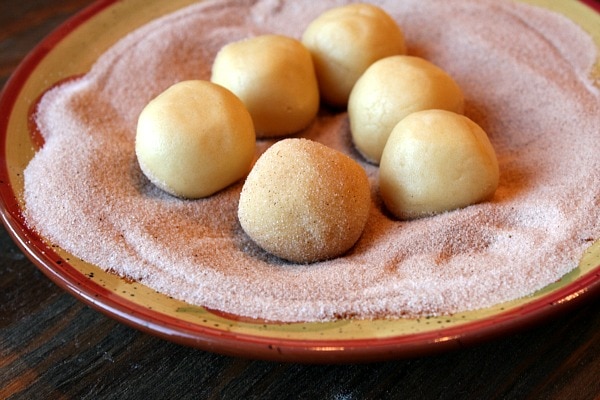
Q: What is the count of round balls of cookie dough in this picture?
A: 6